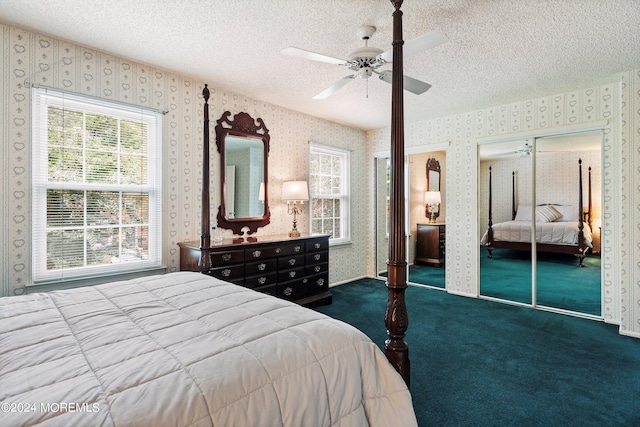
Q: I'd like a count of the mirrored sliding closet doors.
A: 4